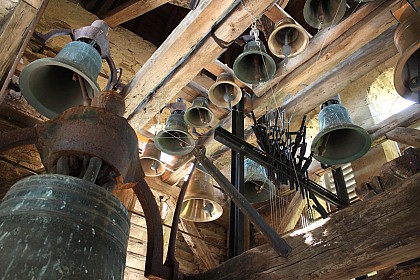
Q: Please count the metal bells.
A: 13